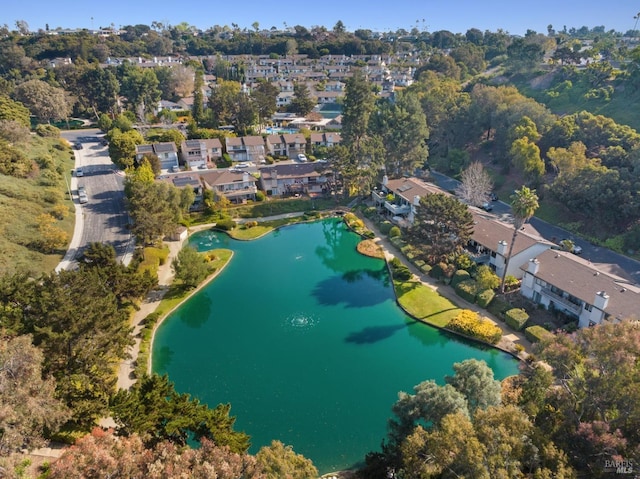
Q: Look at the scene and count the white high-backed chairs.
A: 0